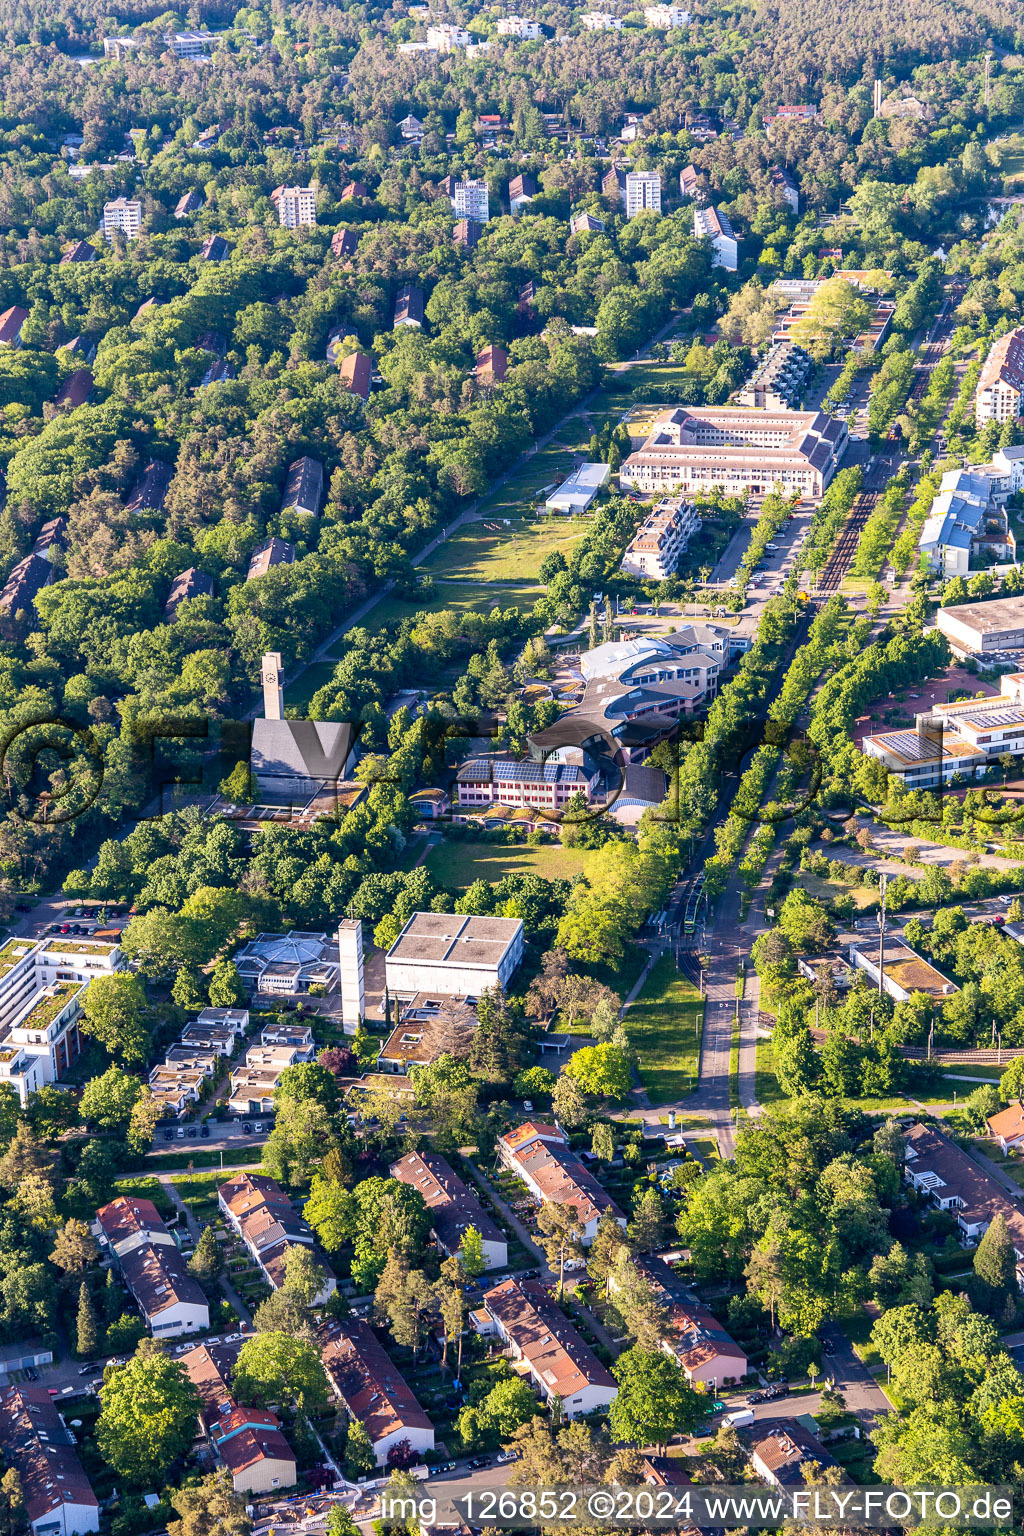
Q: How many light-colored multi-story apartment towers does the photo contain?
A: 4